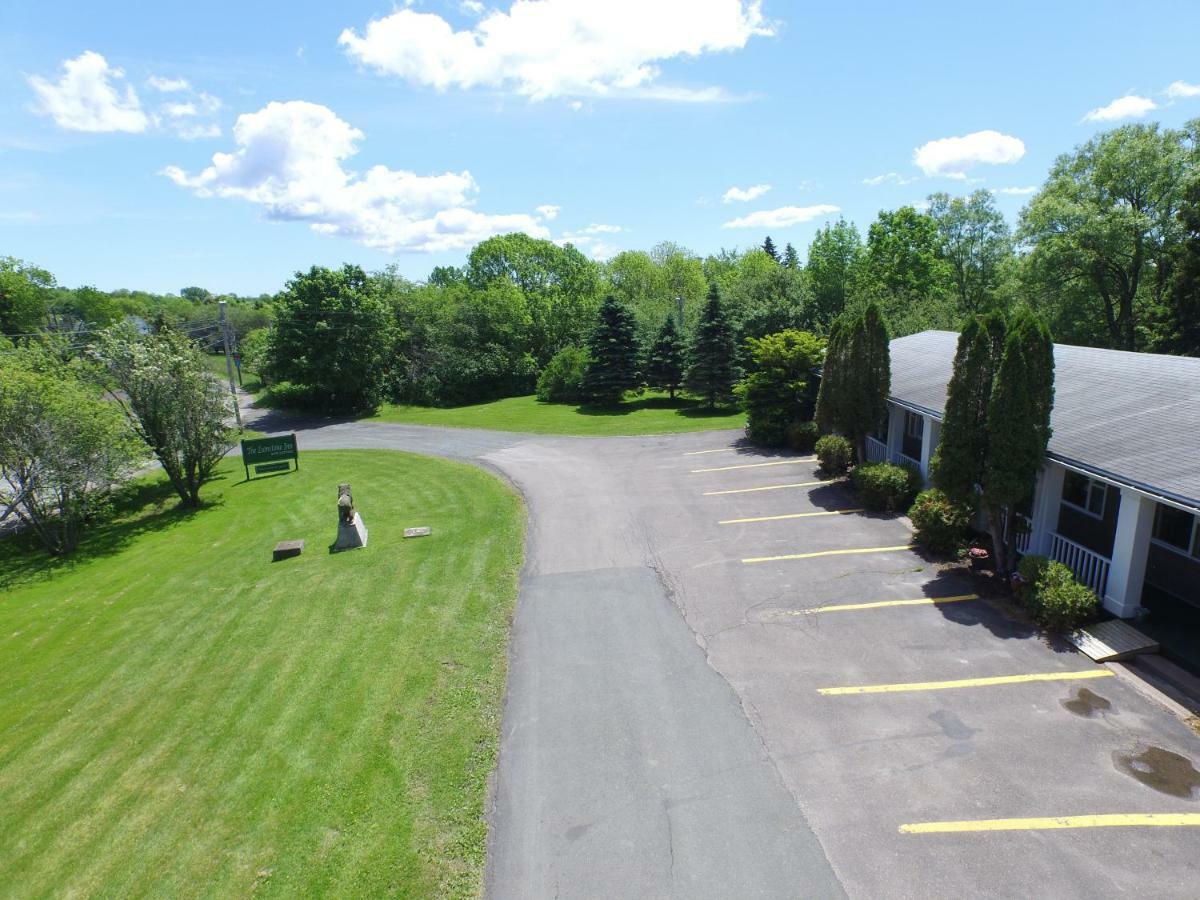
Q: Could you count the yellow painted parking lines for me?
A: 8